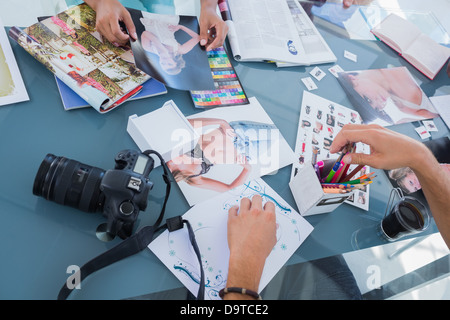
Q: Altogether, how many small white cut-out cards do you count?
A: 6